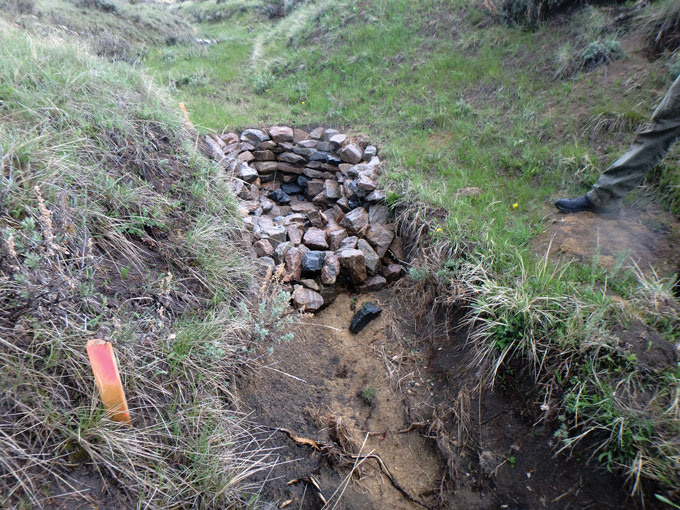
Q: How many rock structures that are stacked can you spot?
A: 1